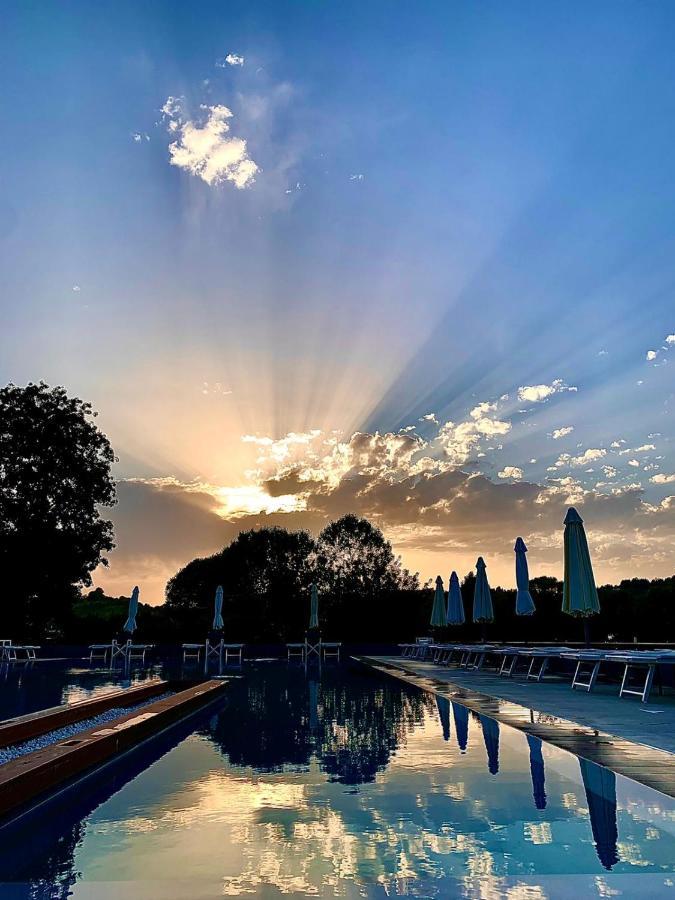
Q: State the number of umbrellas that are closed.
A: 8